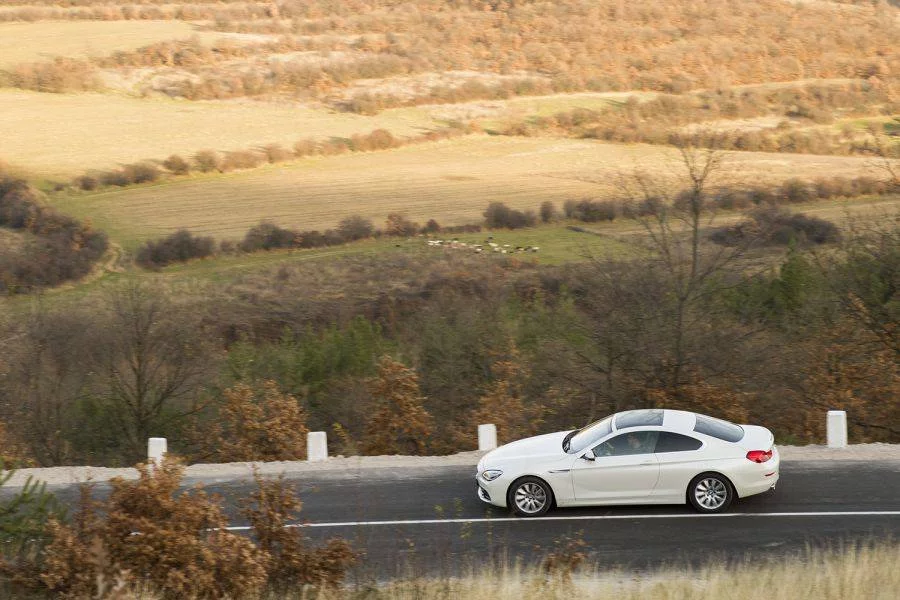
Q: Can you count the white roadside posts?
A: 4